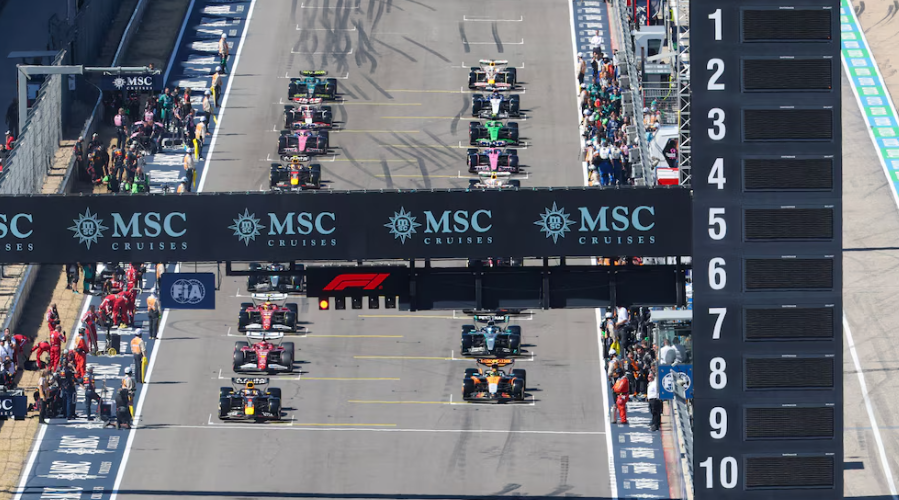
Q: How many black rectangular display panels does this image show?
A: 10